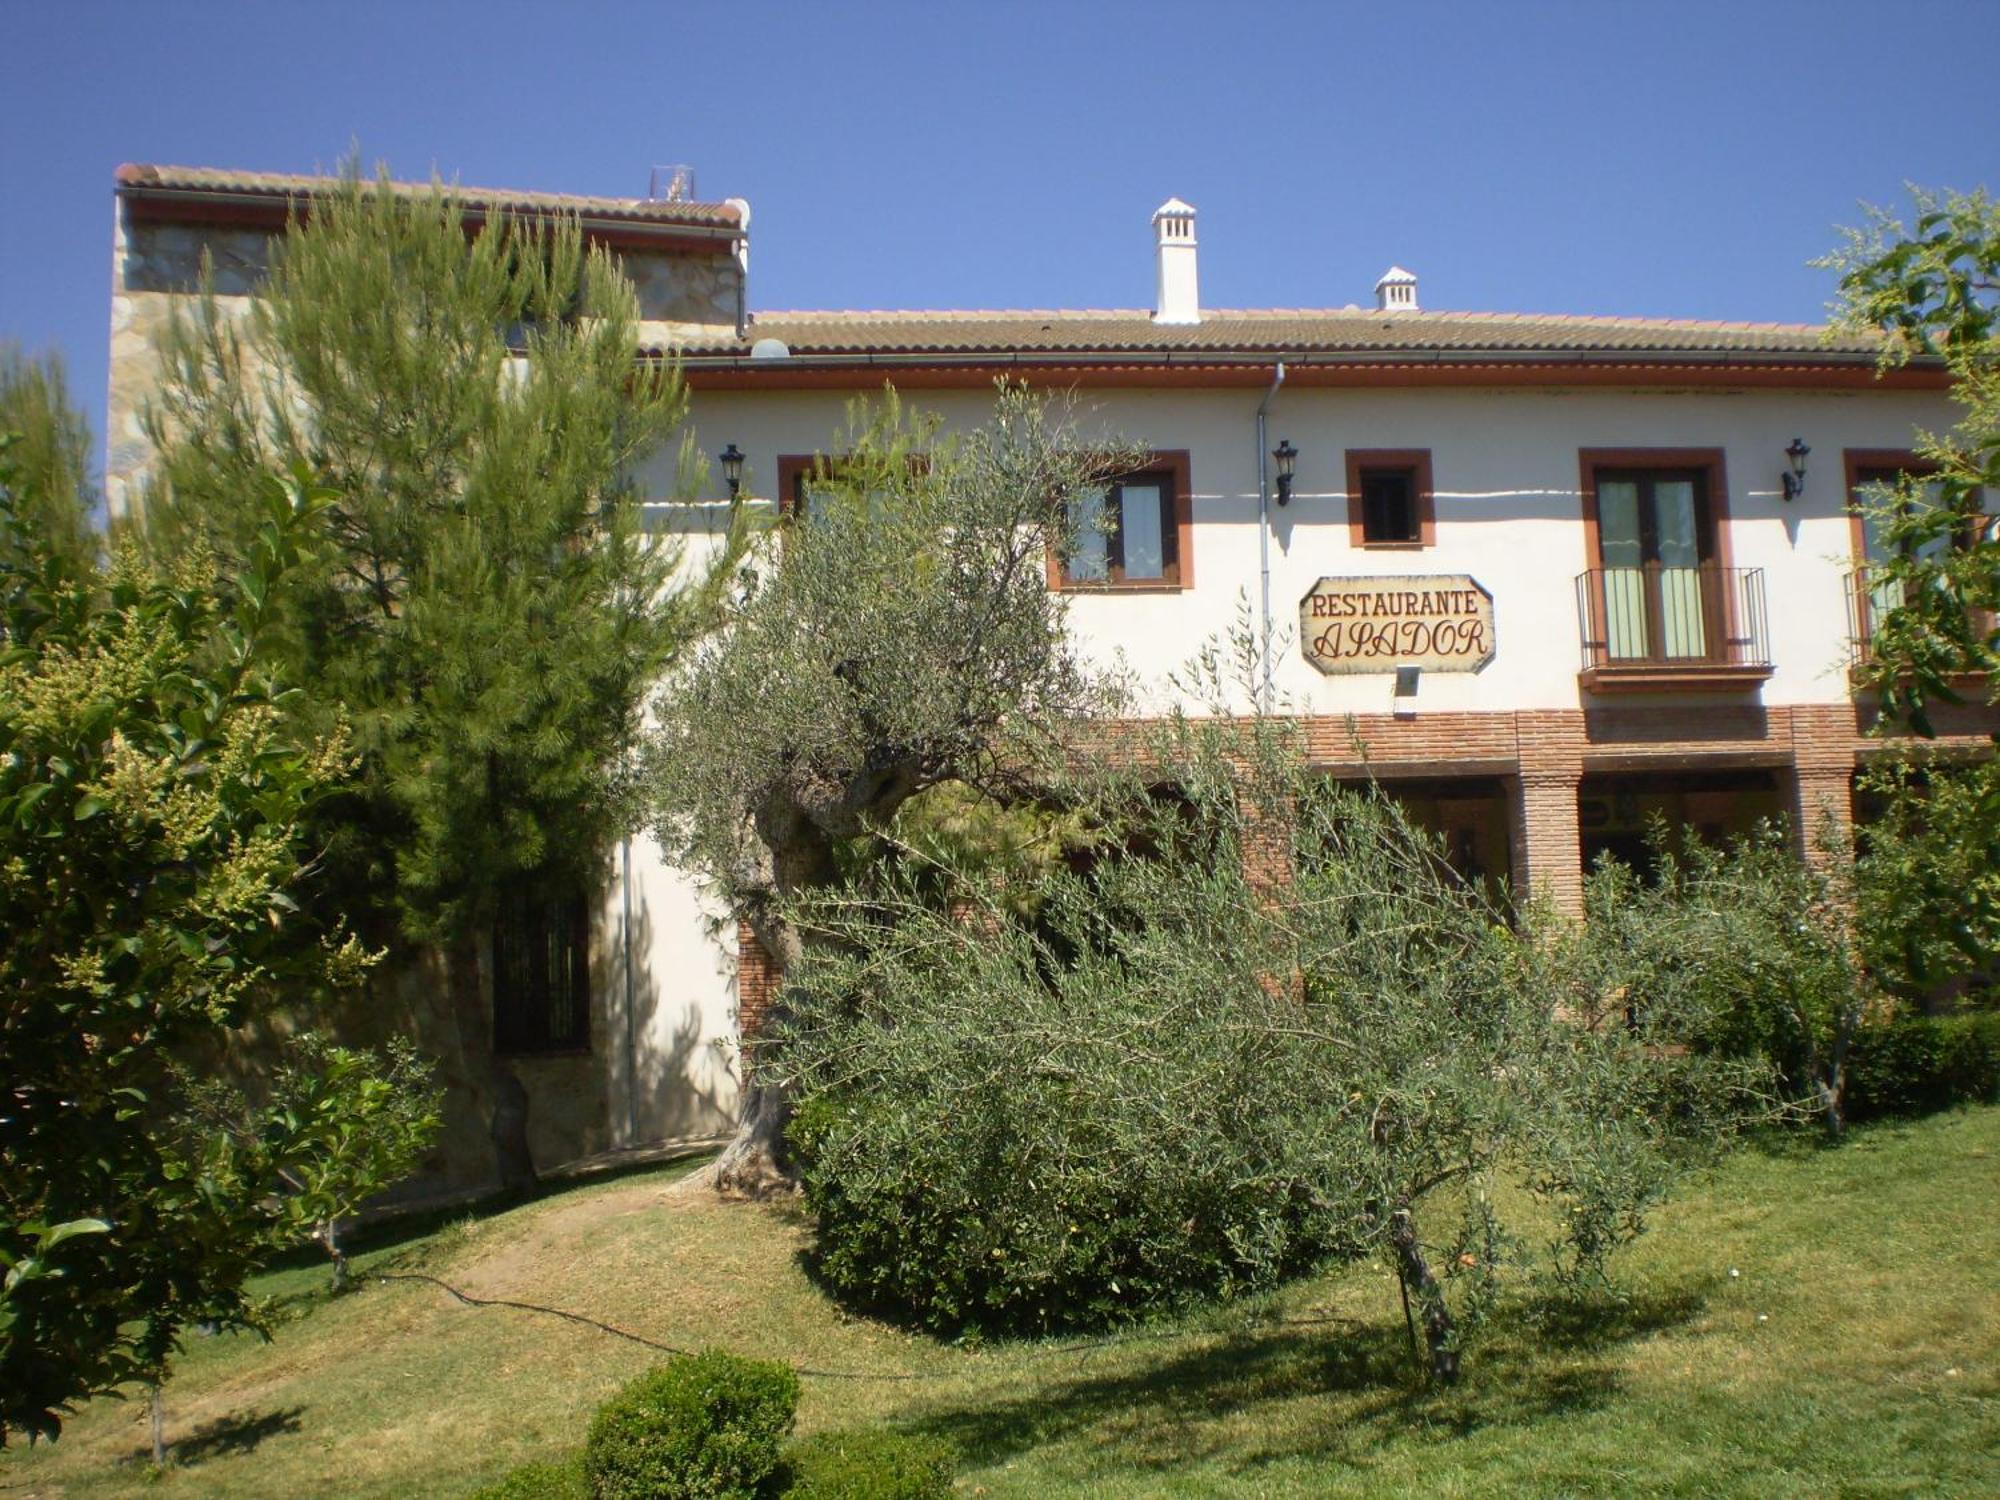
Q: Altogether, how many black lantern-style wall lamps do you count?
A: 3